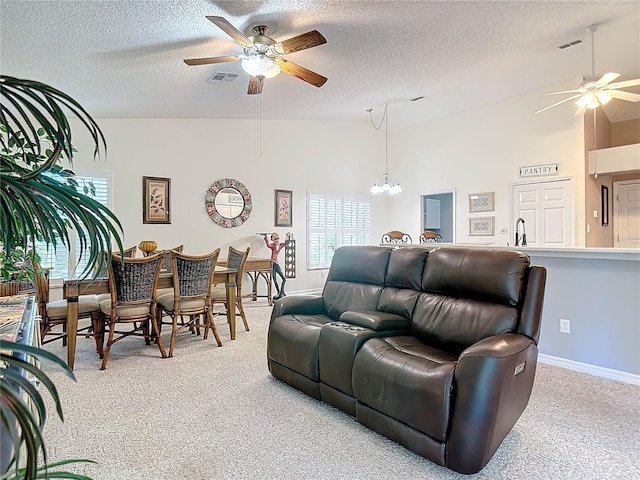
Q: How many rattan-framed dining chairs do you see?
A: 6